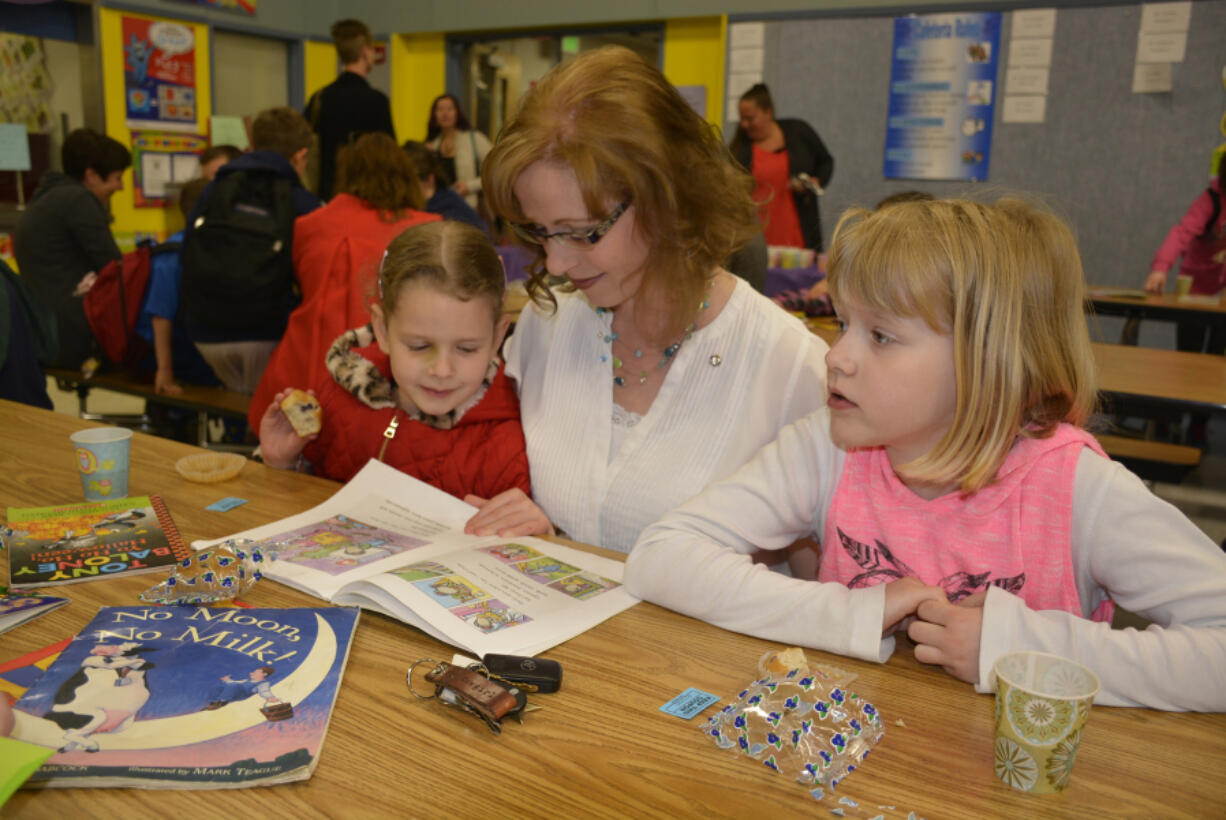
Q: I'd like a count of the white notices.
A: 11